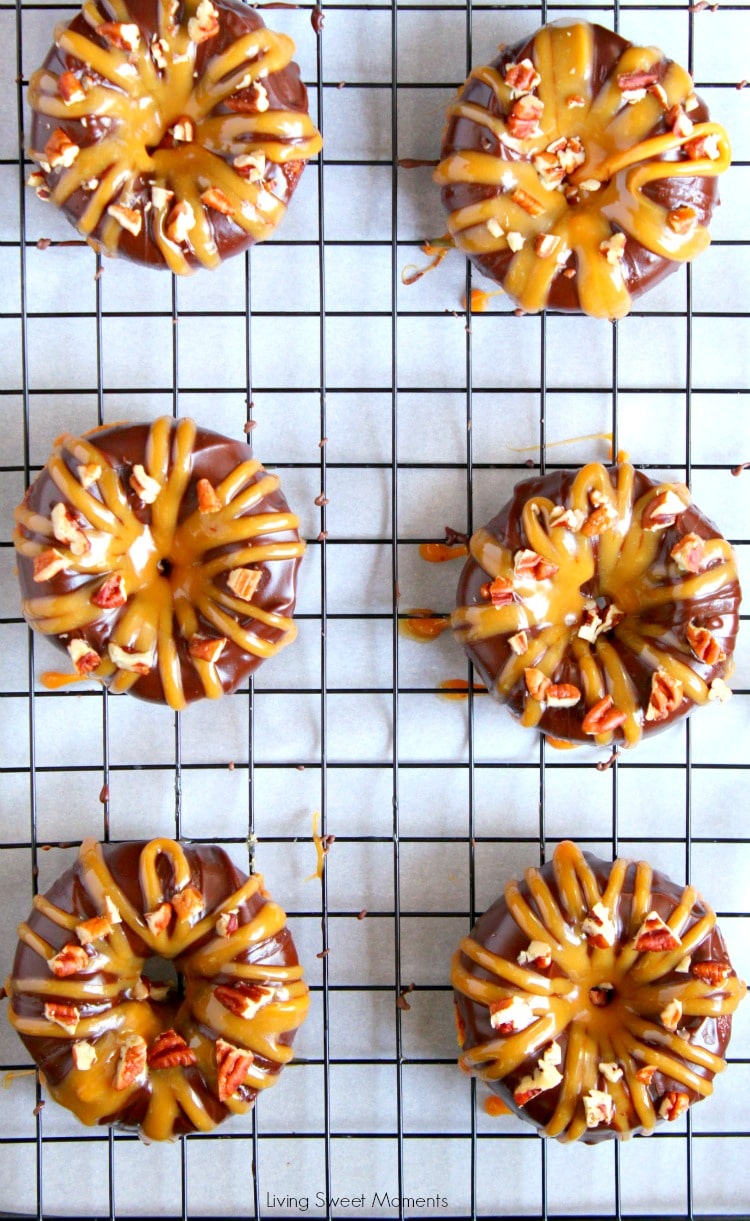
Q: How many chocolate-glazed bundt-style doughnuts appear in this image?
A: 6